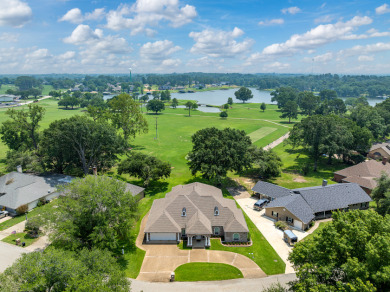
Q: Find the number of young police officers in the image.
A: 0